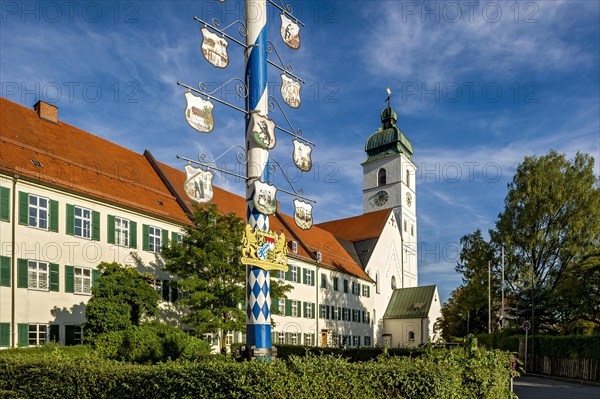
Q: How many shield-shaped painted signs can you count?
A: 9